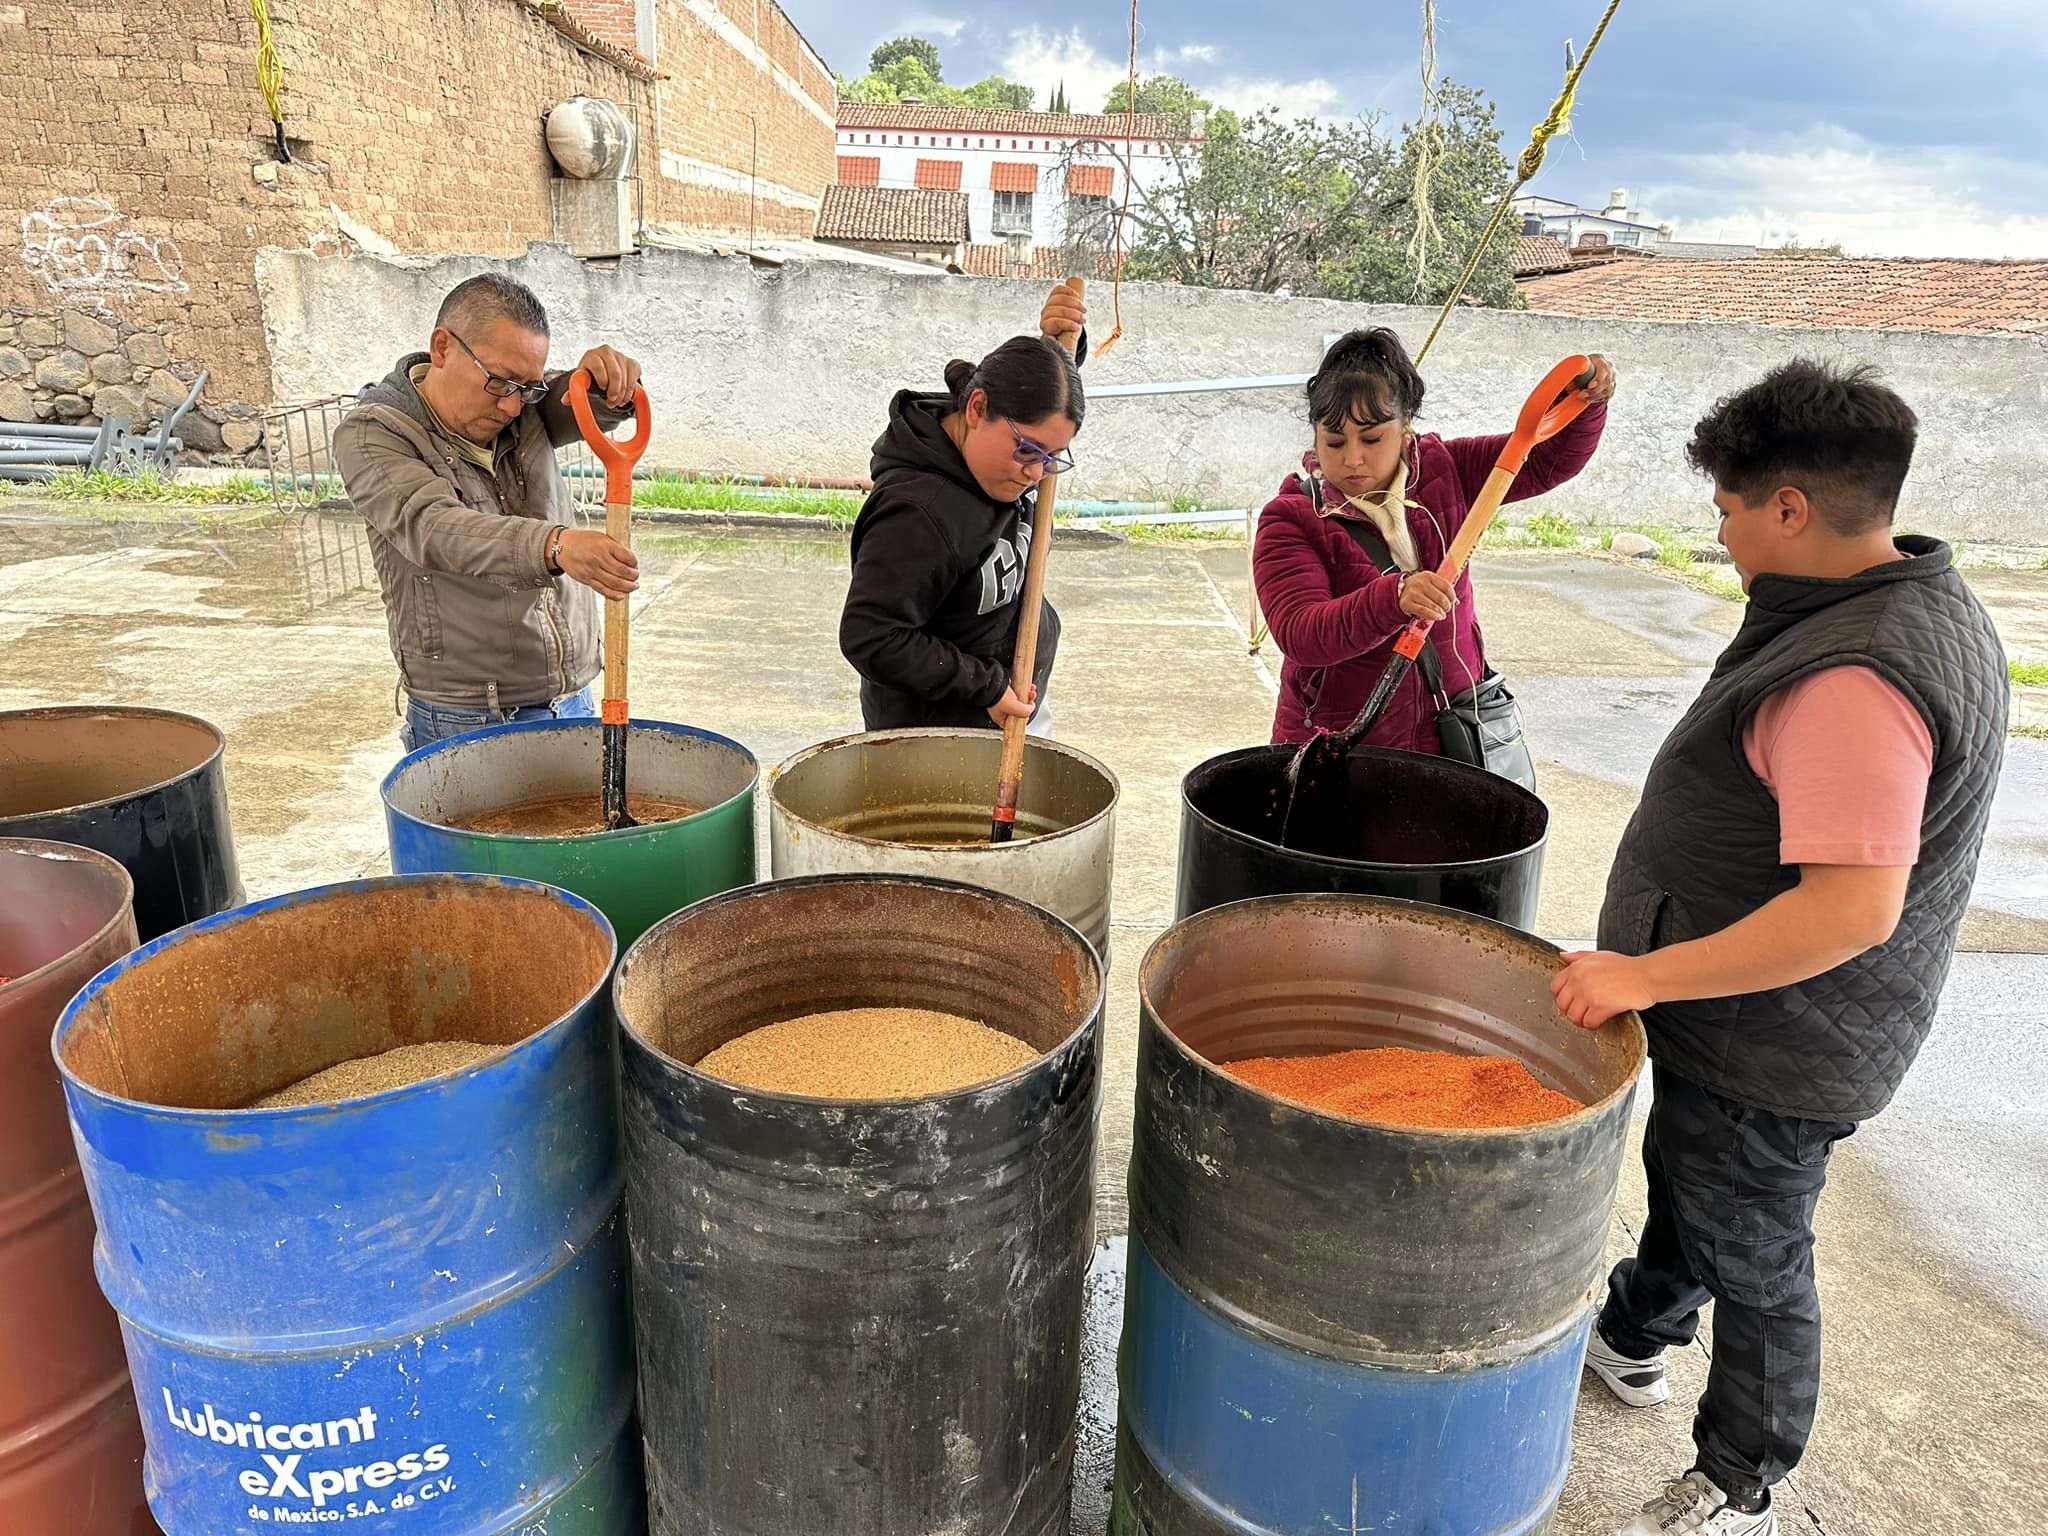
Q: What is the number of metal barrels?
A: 8